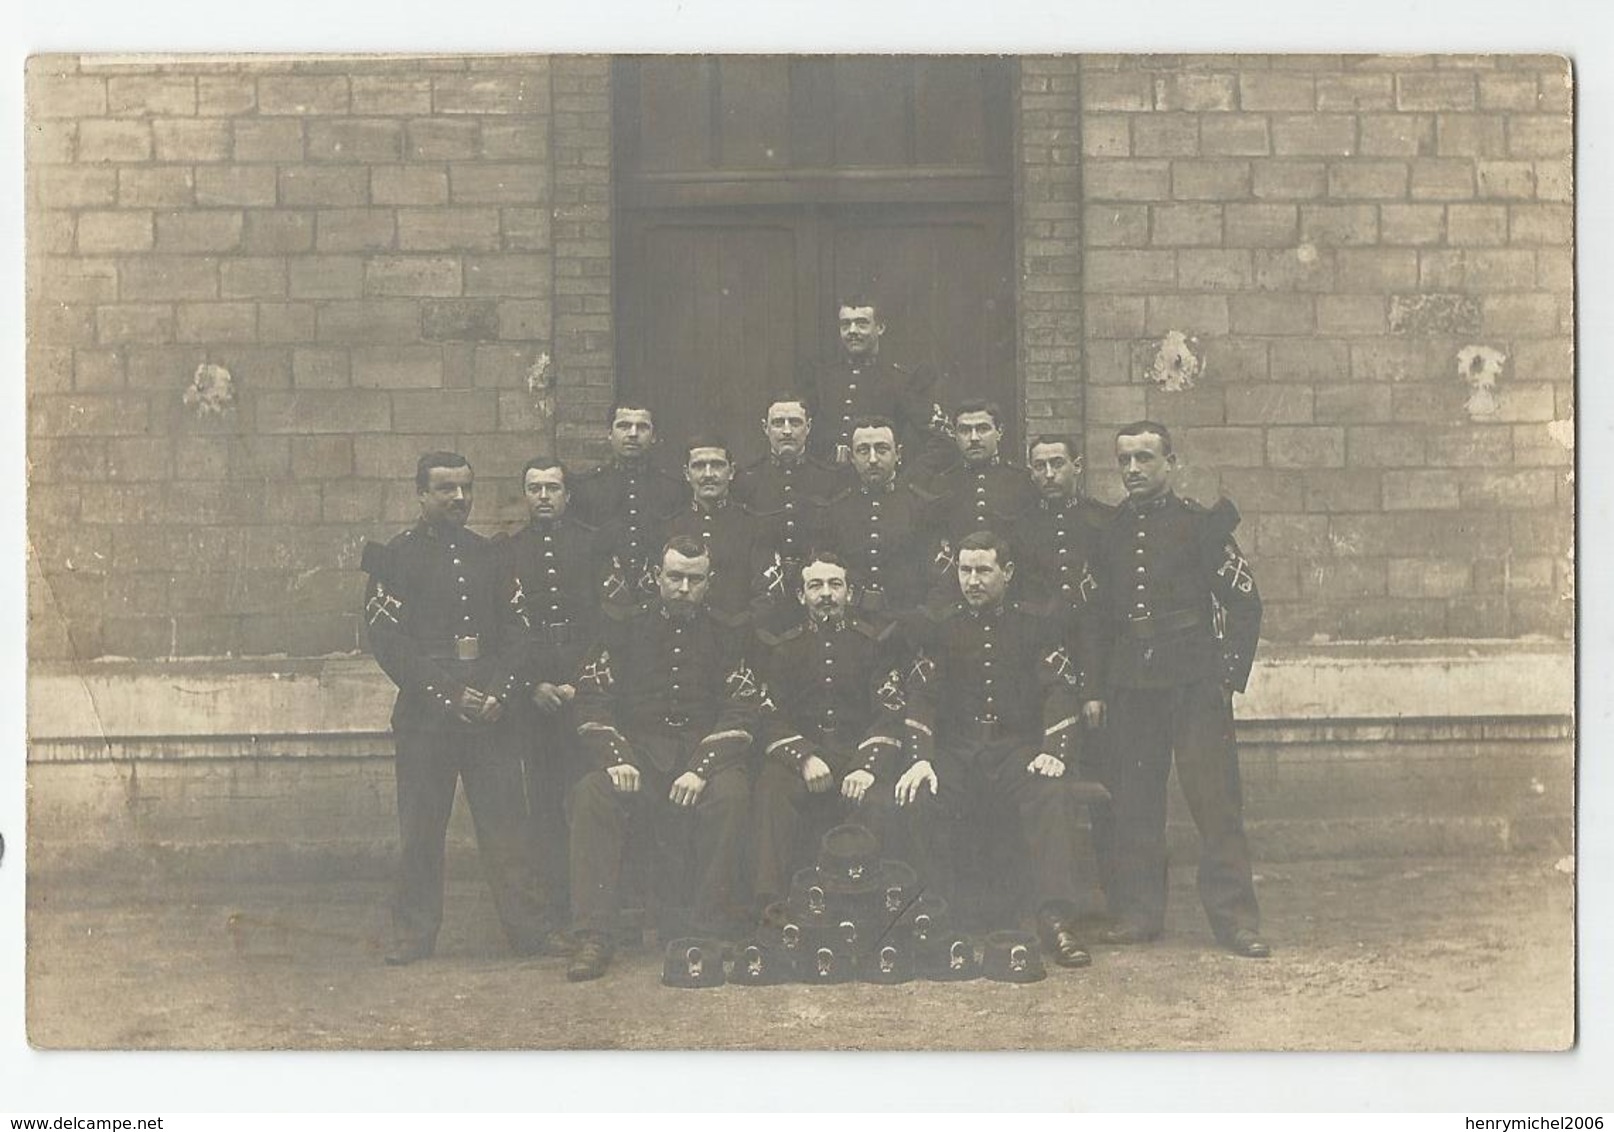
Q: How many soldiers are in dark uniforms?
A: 13